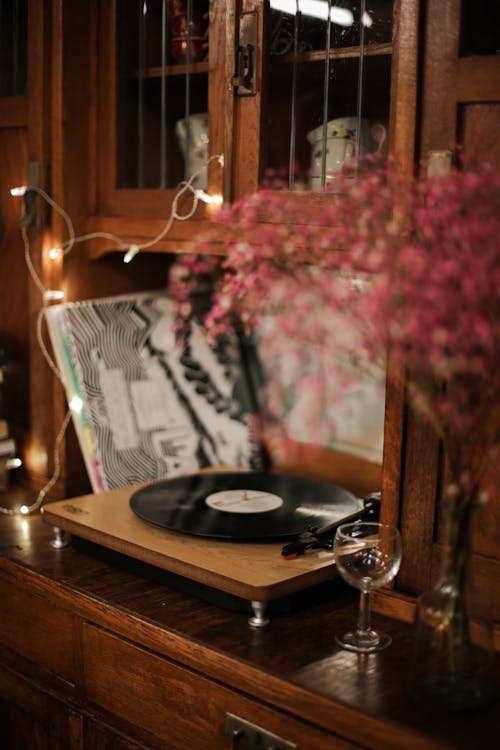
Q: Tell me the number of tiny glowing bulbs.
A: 8